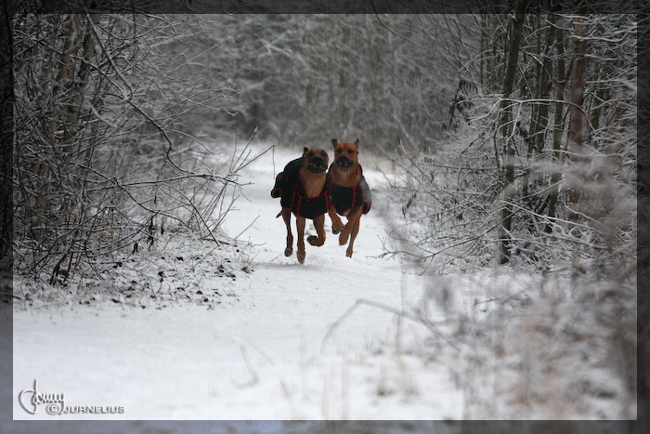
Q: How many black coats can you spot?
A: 2